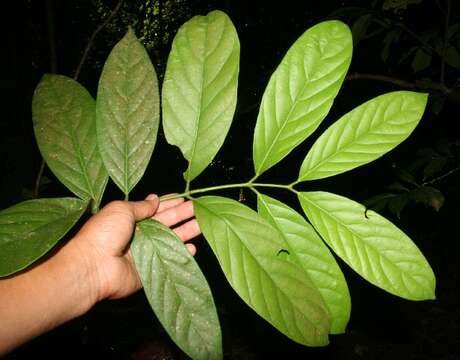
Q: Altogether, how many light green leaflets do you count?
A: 6